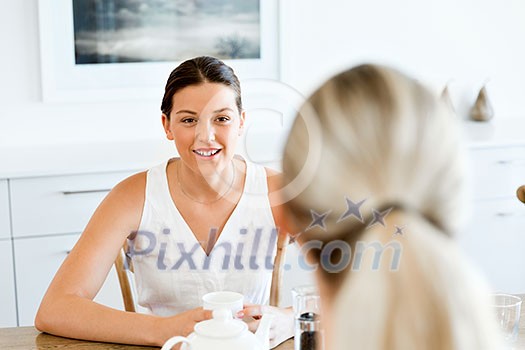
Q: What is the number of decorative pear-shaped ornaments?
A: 2